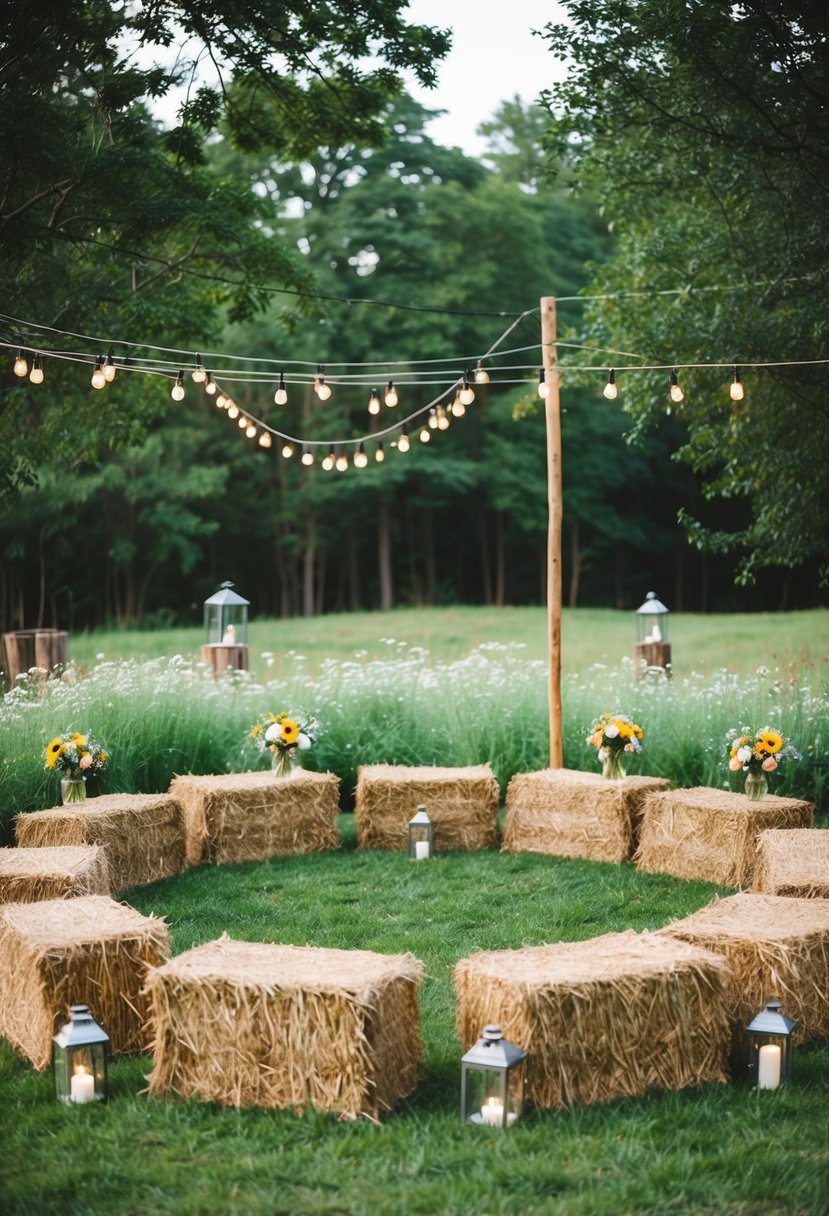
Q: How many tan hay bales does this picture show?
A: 11